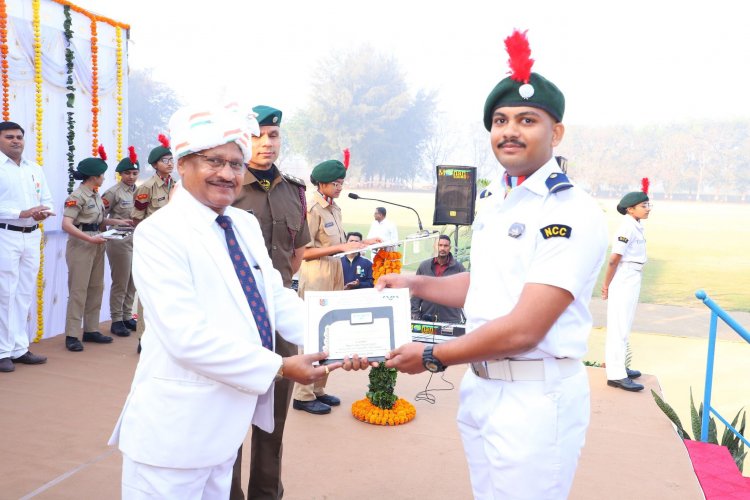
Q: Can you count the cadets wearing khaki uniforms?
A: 4